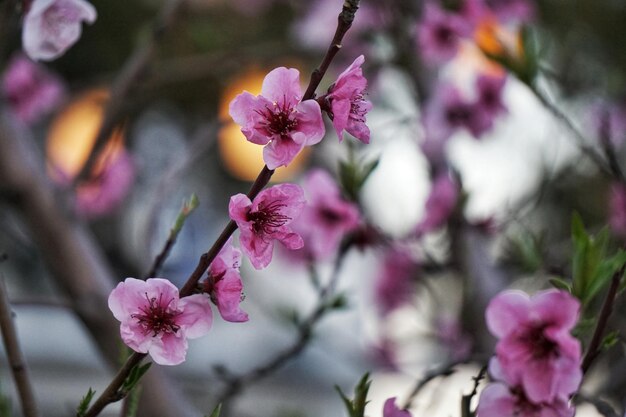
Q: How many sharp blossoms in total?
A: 5